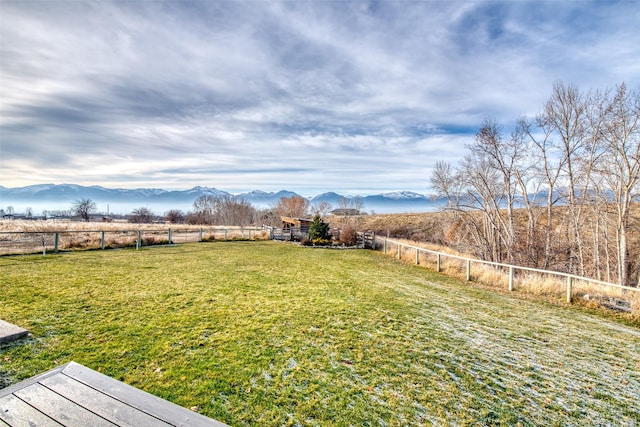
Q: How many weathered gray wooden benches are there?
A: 0